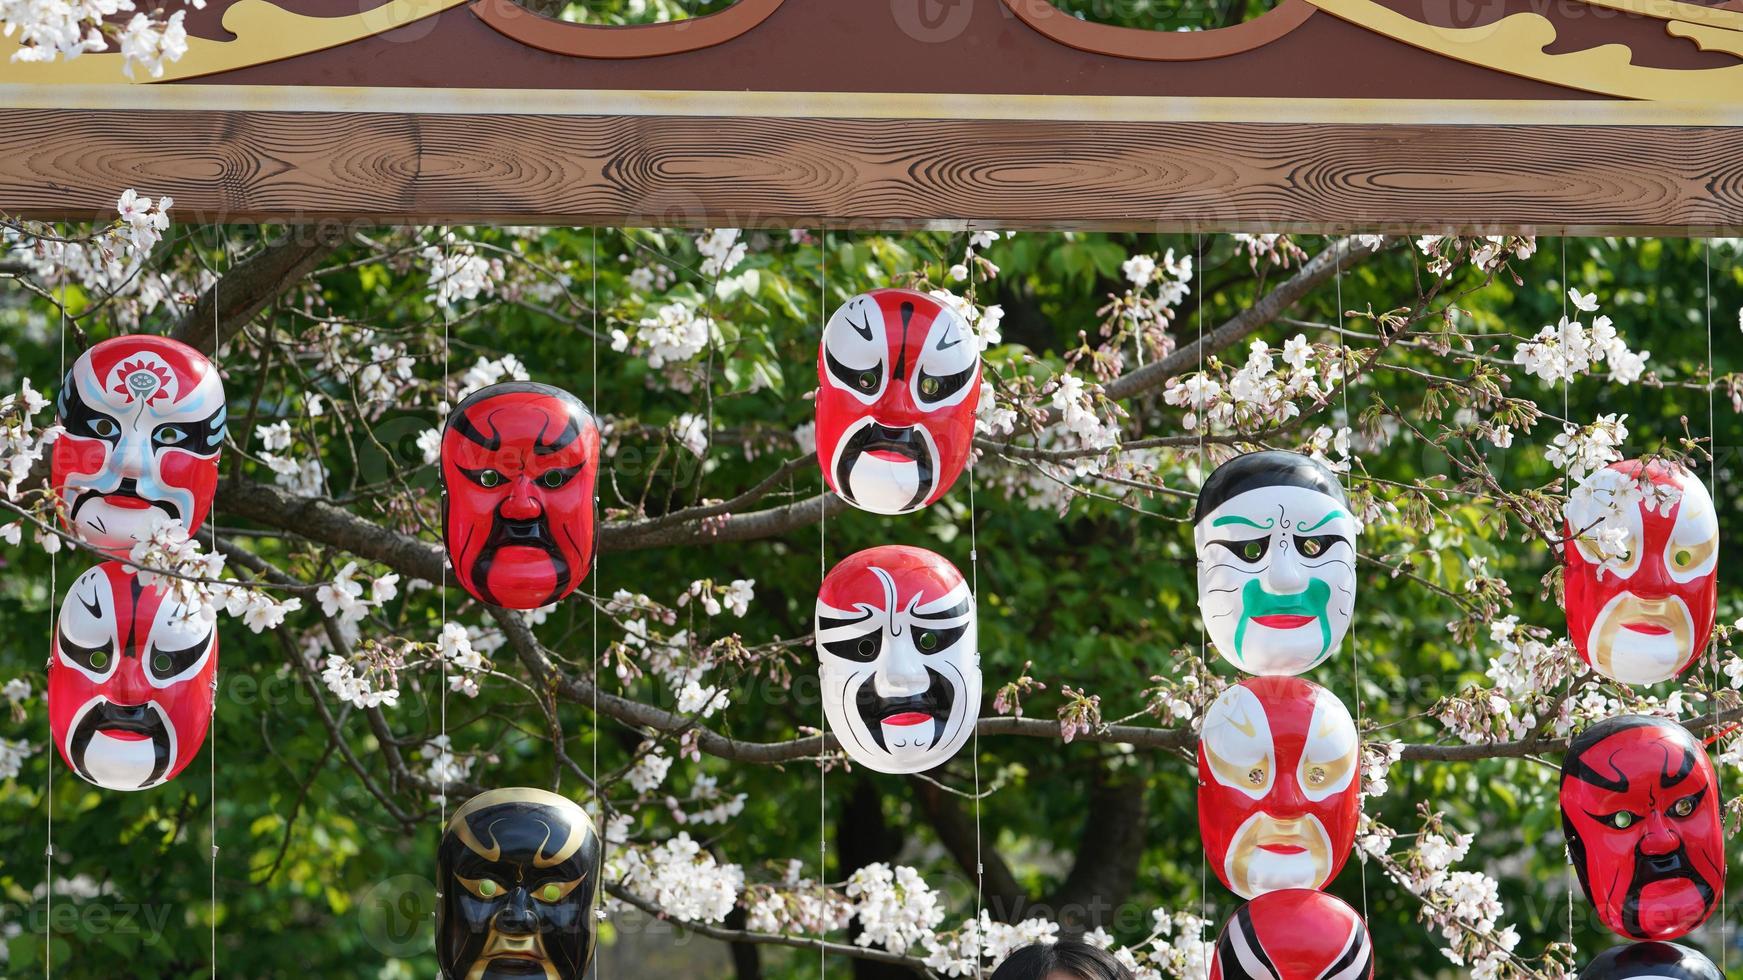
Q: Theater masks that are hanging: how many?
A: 12